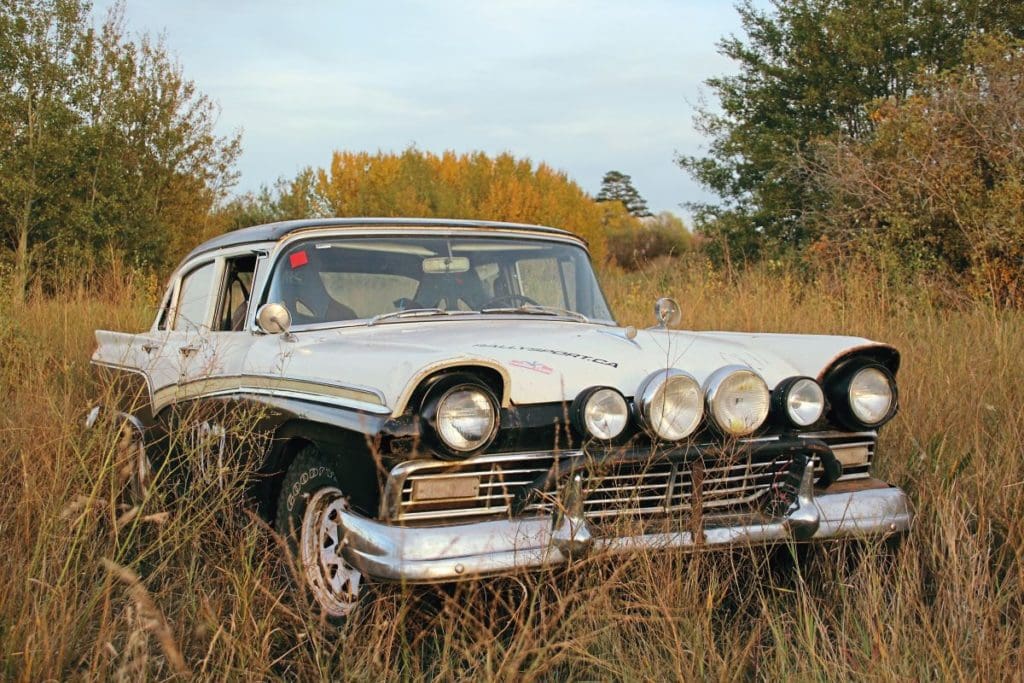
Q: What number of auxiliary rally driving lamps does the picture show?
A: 4